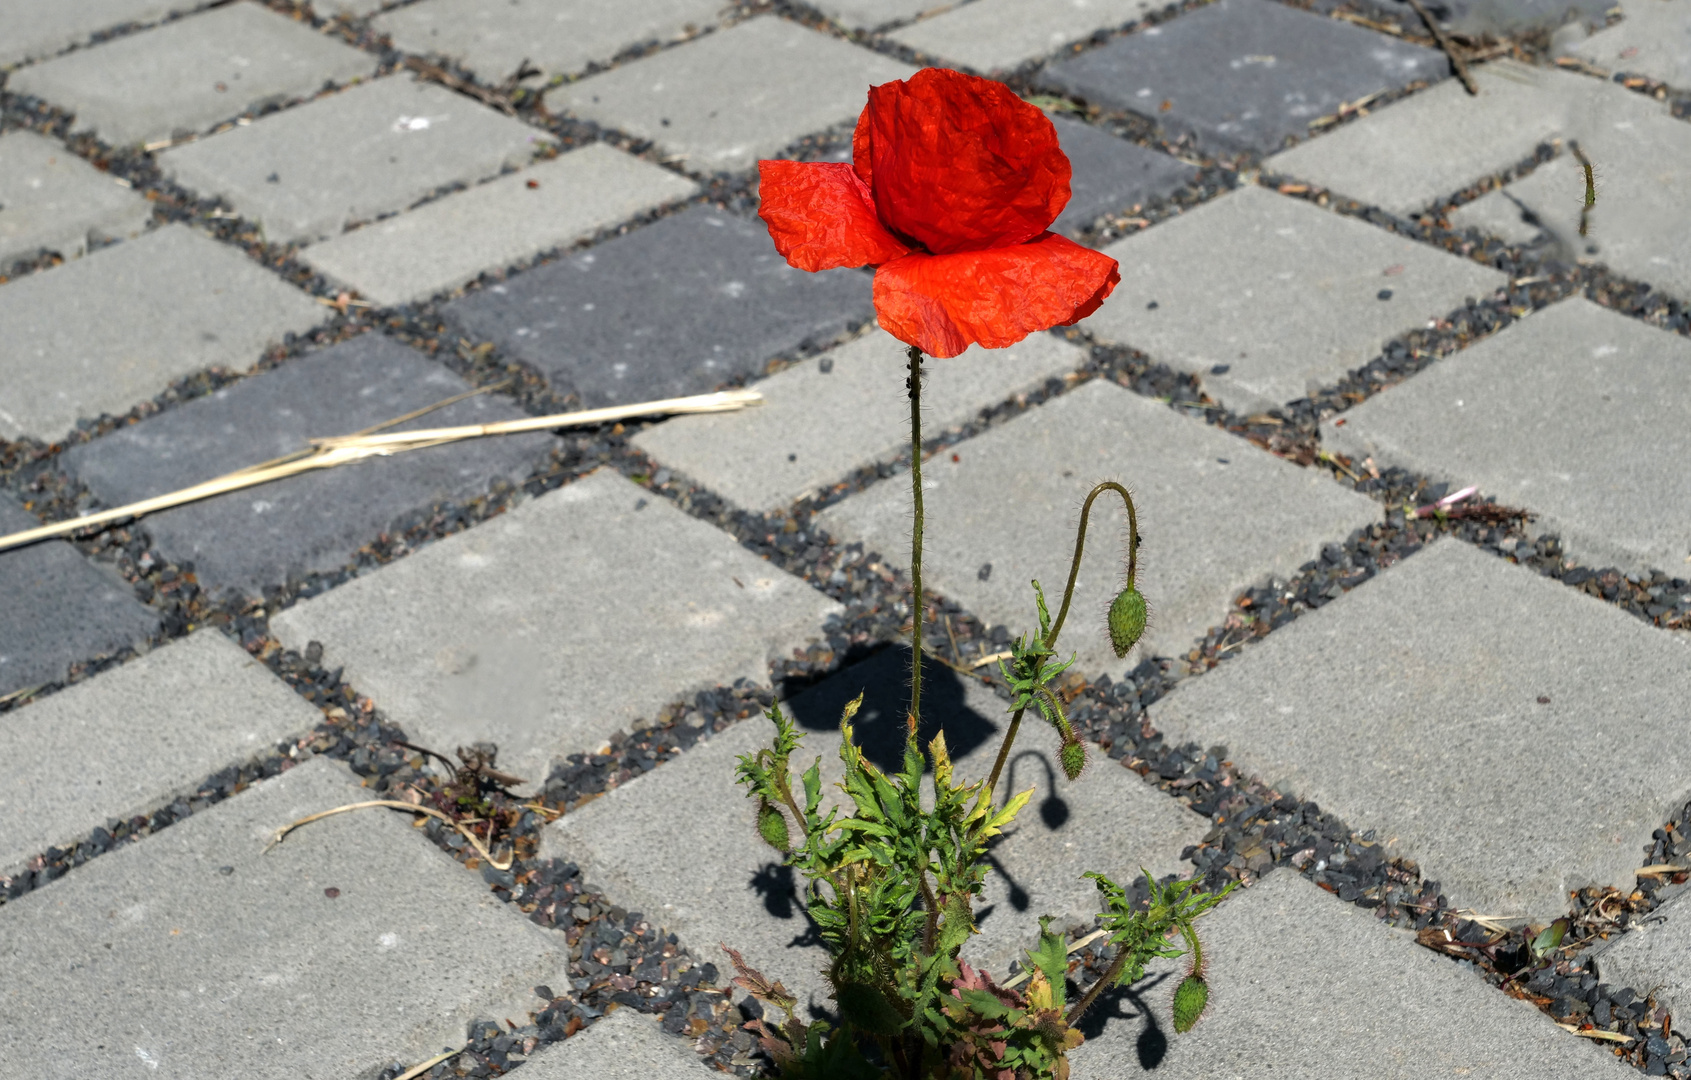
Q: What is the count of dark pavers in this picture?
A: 6